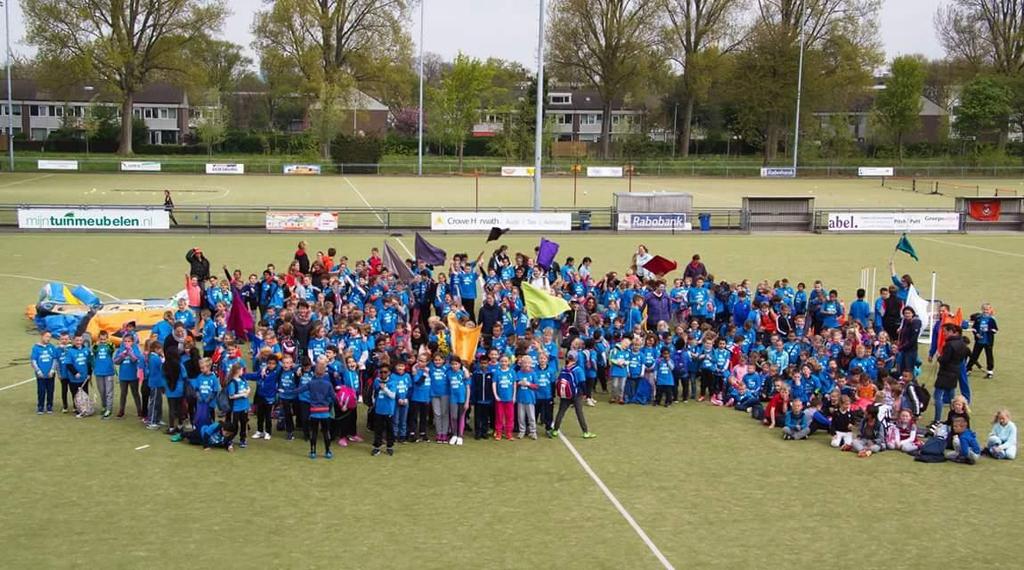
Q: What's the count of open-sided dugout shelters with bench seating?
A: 2